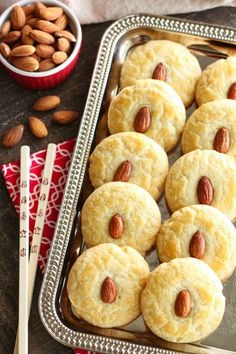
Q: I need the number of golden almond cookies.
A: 10